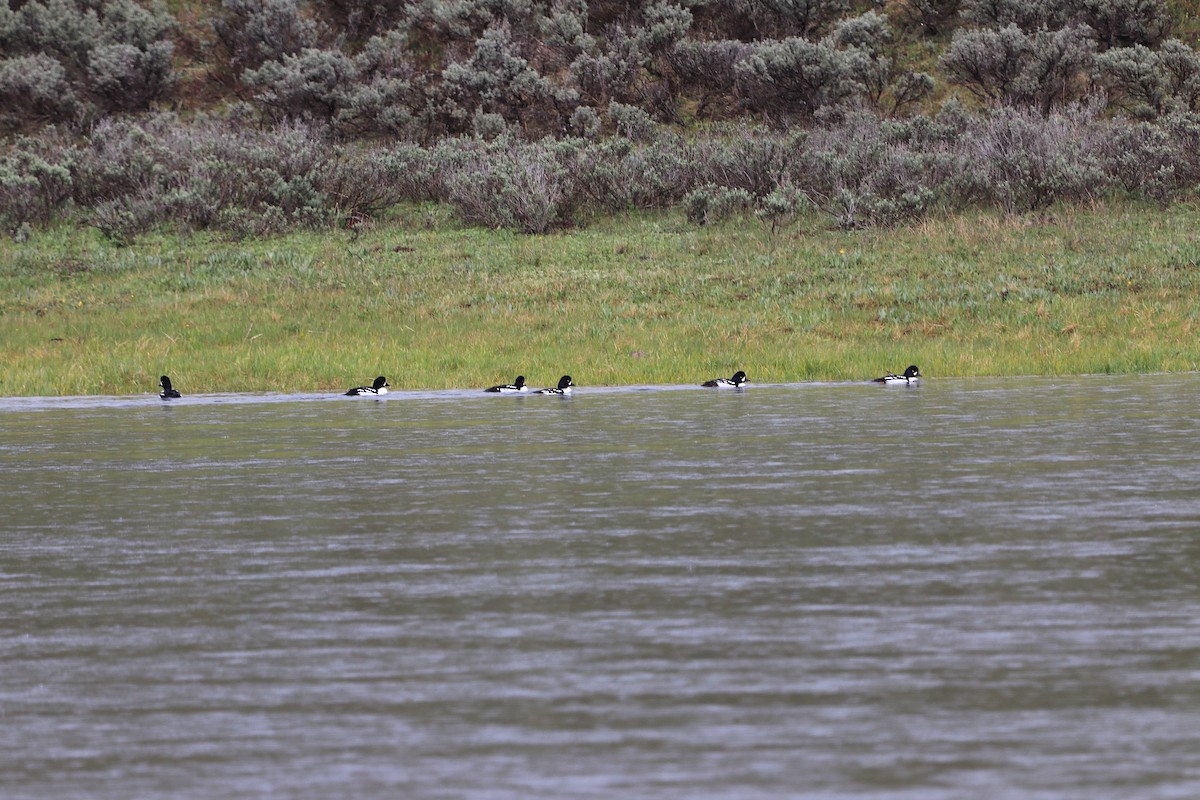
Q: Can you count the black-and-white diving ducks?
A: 6